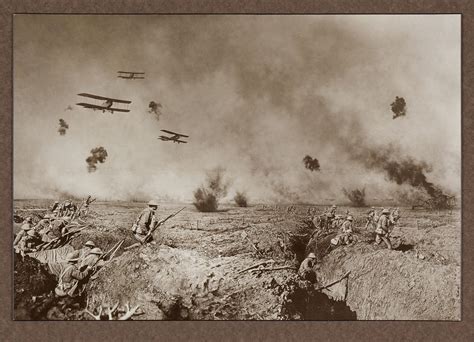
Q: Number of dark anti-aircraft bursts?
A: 5